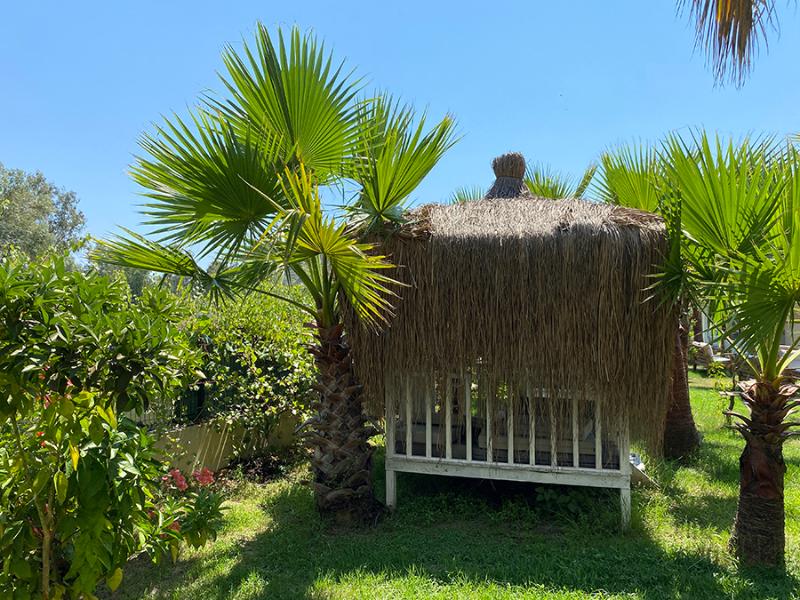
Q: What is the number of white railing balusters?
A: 10